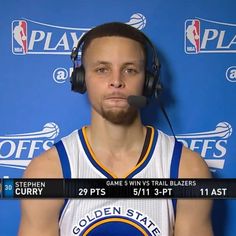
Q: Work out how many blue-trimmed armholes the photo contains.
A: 2